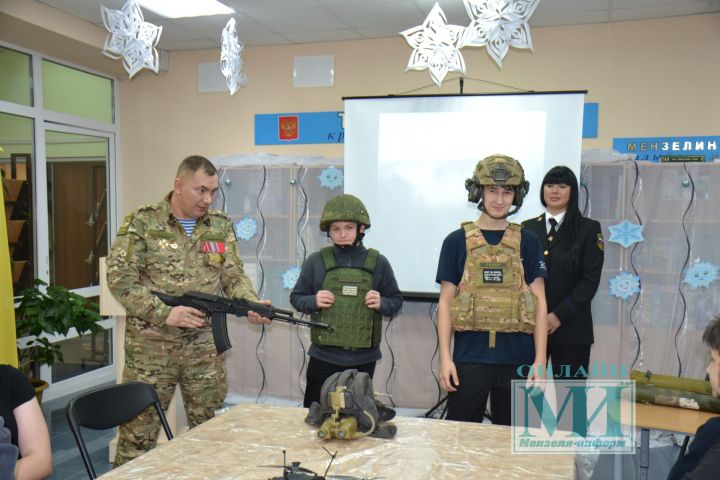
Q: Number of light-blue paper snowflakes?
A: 6